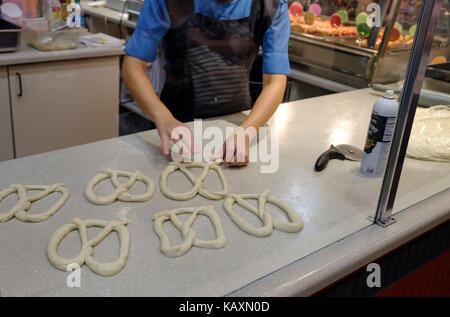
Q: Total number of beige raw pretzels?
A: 6